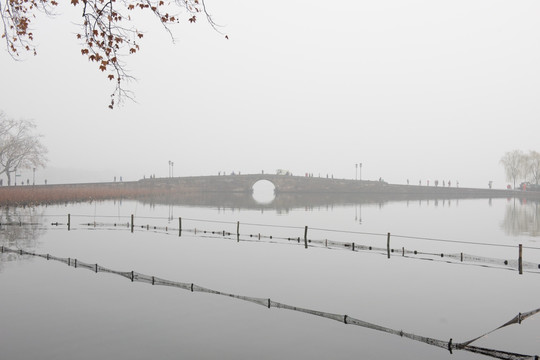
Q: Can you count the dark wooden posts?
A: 7